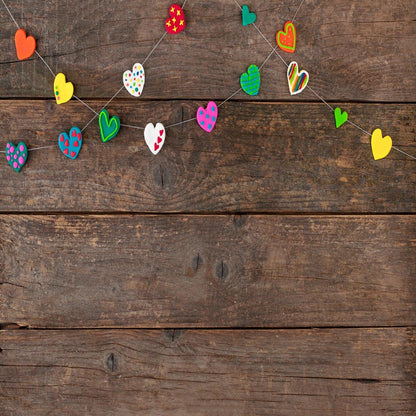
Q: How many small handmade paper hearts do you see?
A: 15